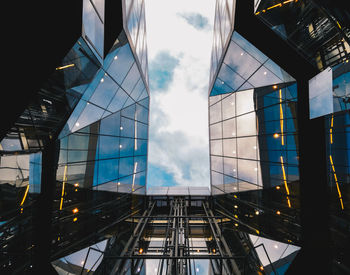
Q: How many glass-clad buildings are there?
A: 2